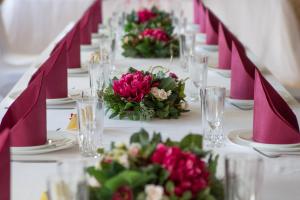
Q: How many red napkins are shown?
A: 13